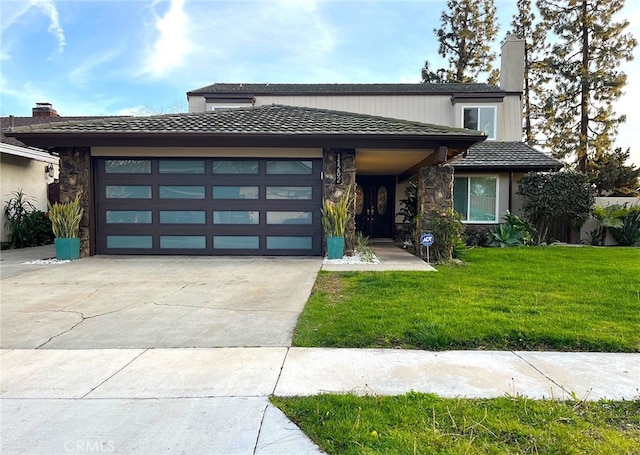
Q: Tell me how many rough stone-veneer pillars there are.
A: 3